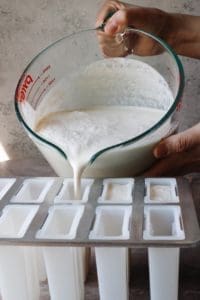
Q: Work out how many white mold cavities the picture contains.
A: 9